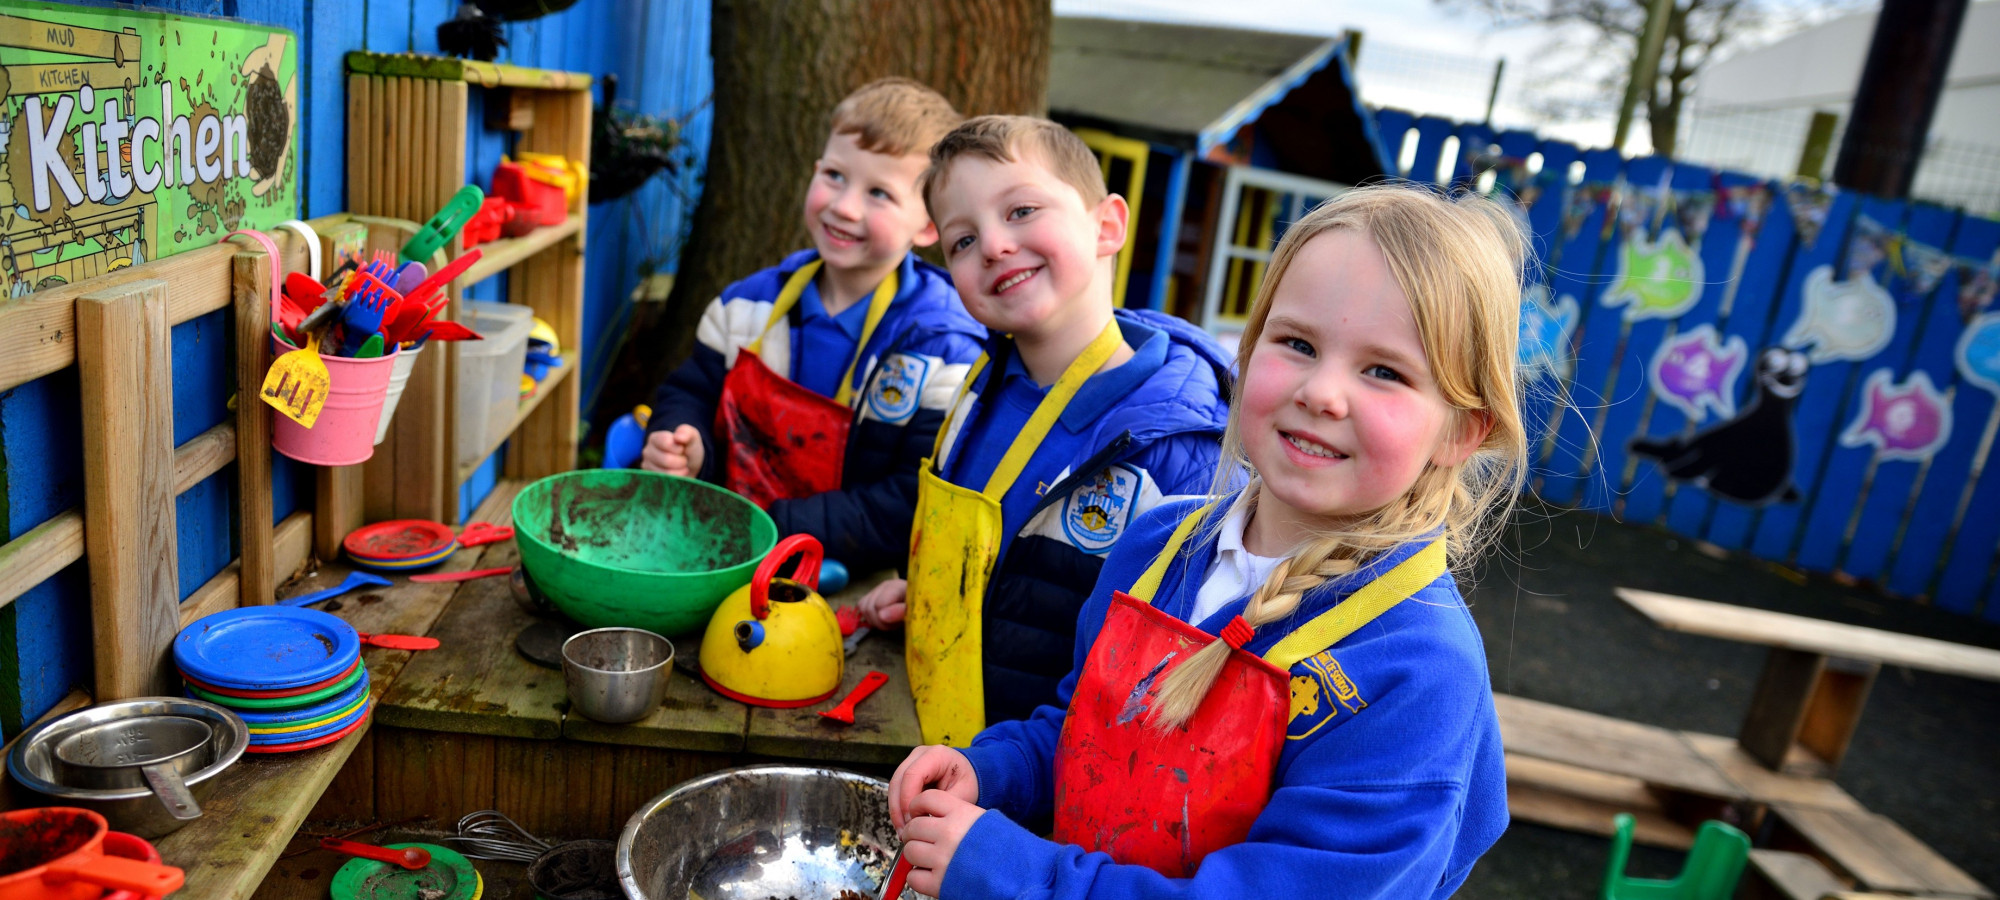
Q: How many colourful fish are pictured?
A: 6